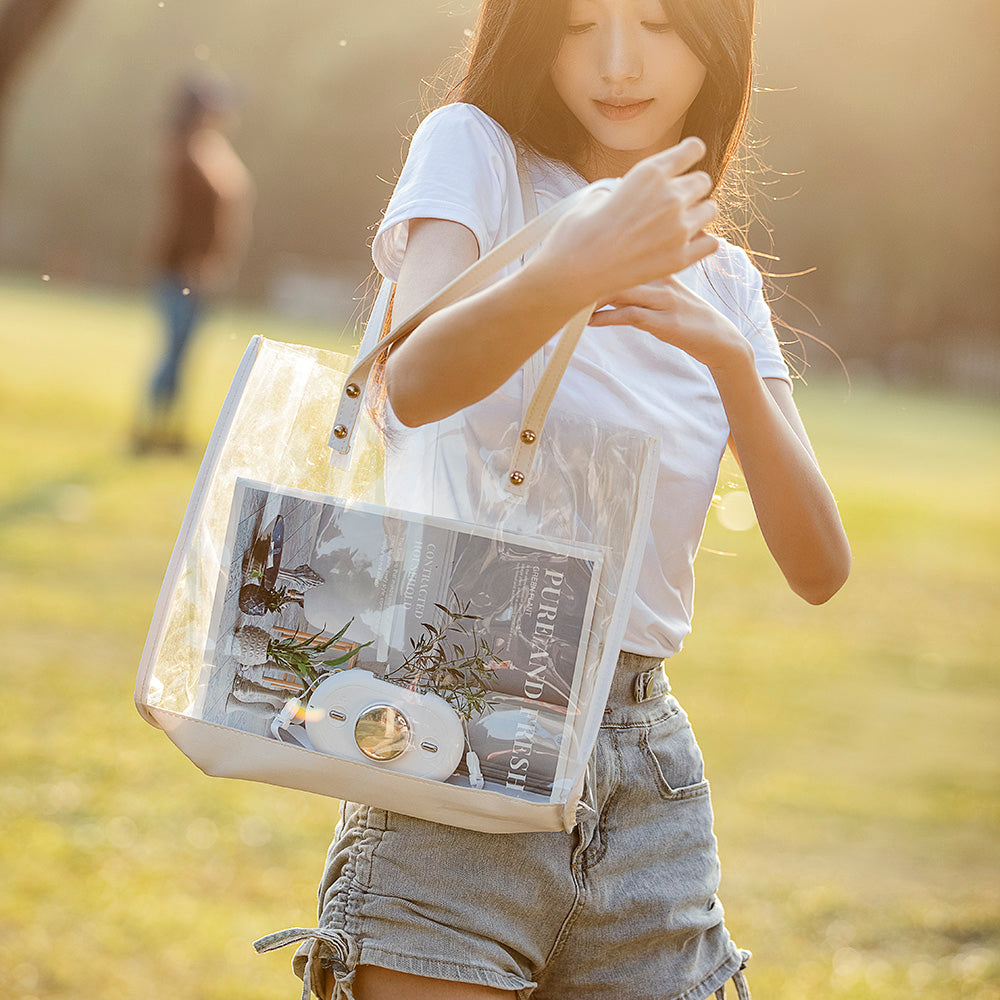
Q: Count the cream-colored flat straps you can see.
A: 2